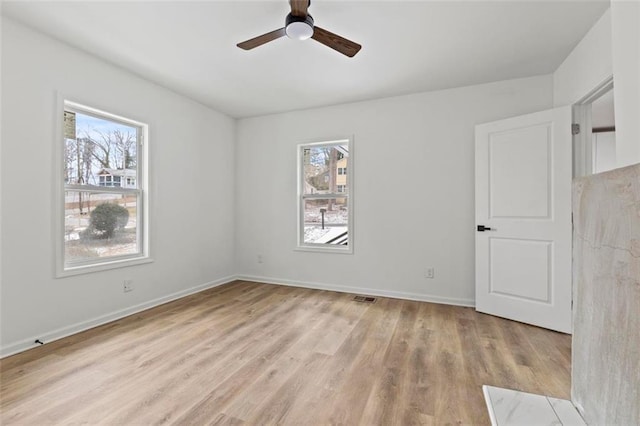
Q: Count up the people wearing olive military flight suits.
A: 0